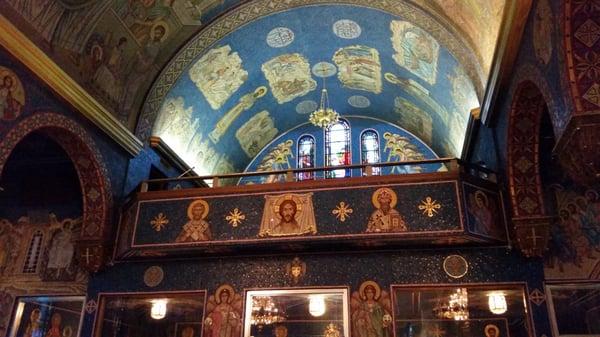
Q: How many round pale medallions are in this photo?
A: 5